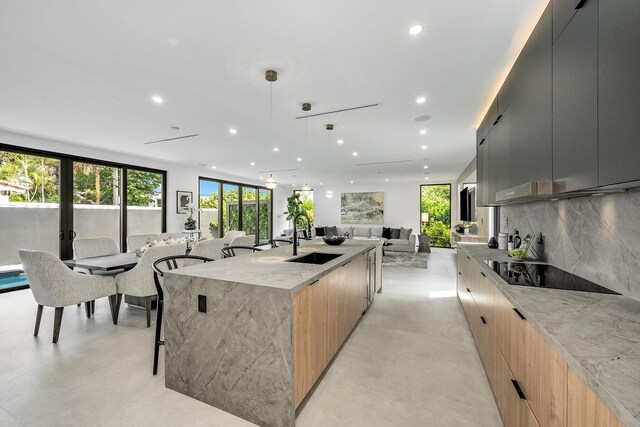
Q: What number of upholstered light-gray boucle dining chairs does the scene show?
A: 8